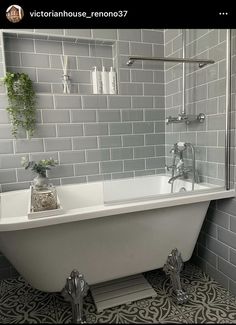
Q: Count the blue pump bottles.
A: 0